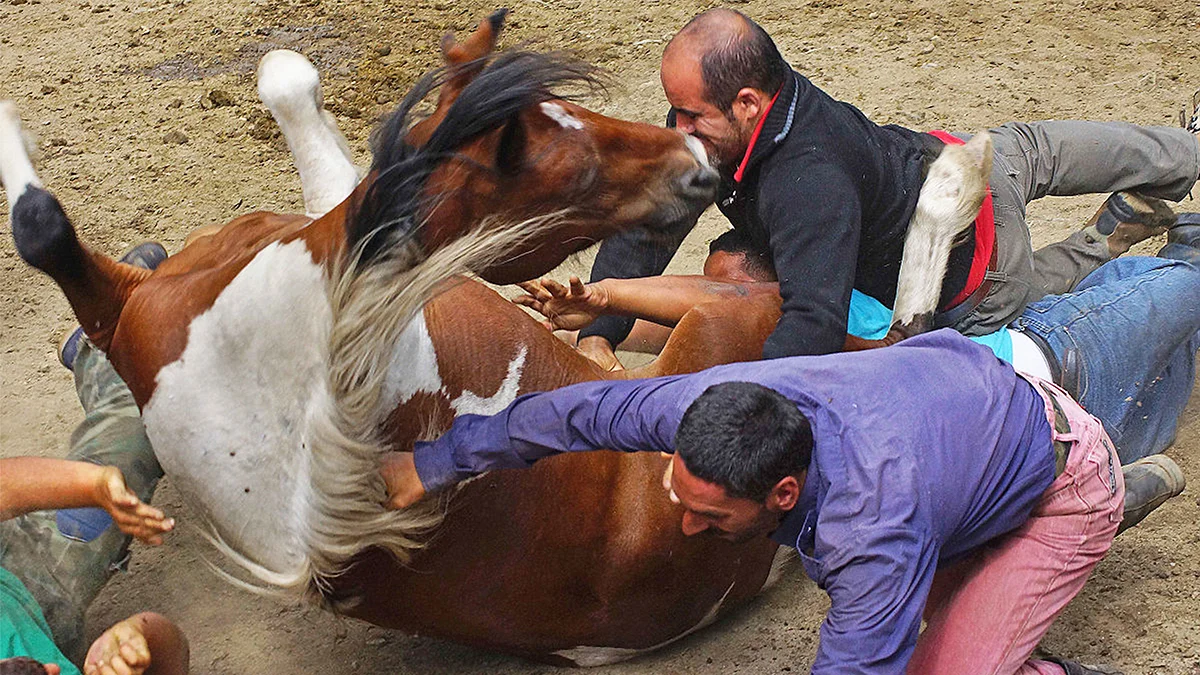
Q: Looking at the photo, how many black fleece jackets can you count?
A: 1